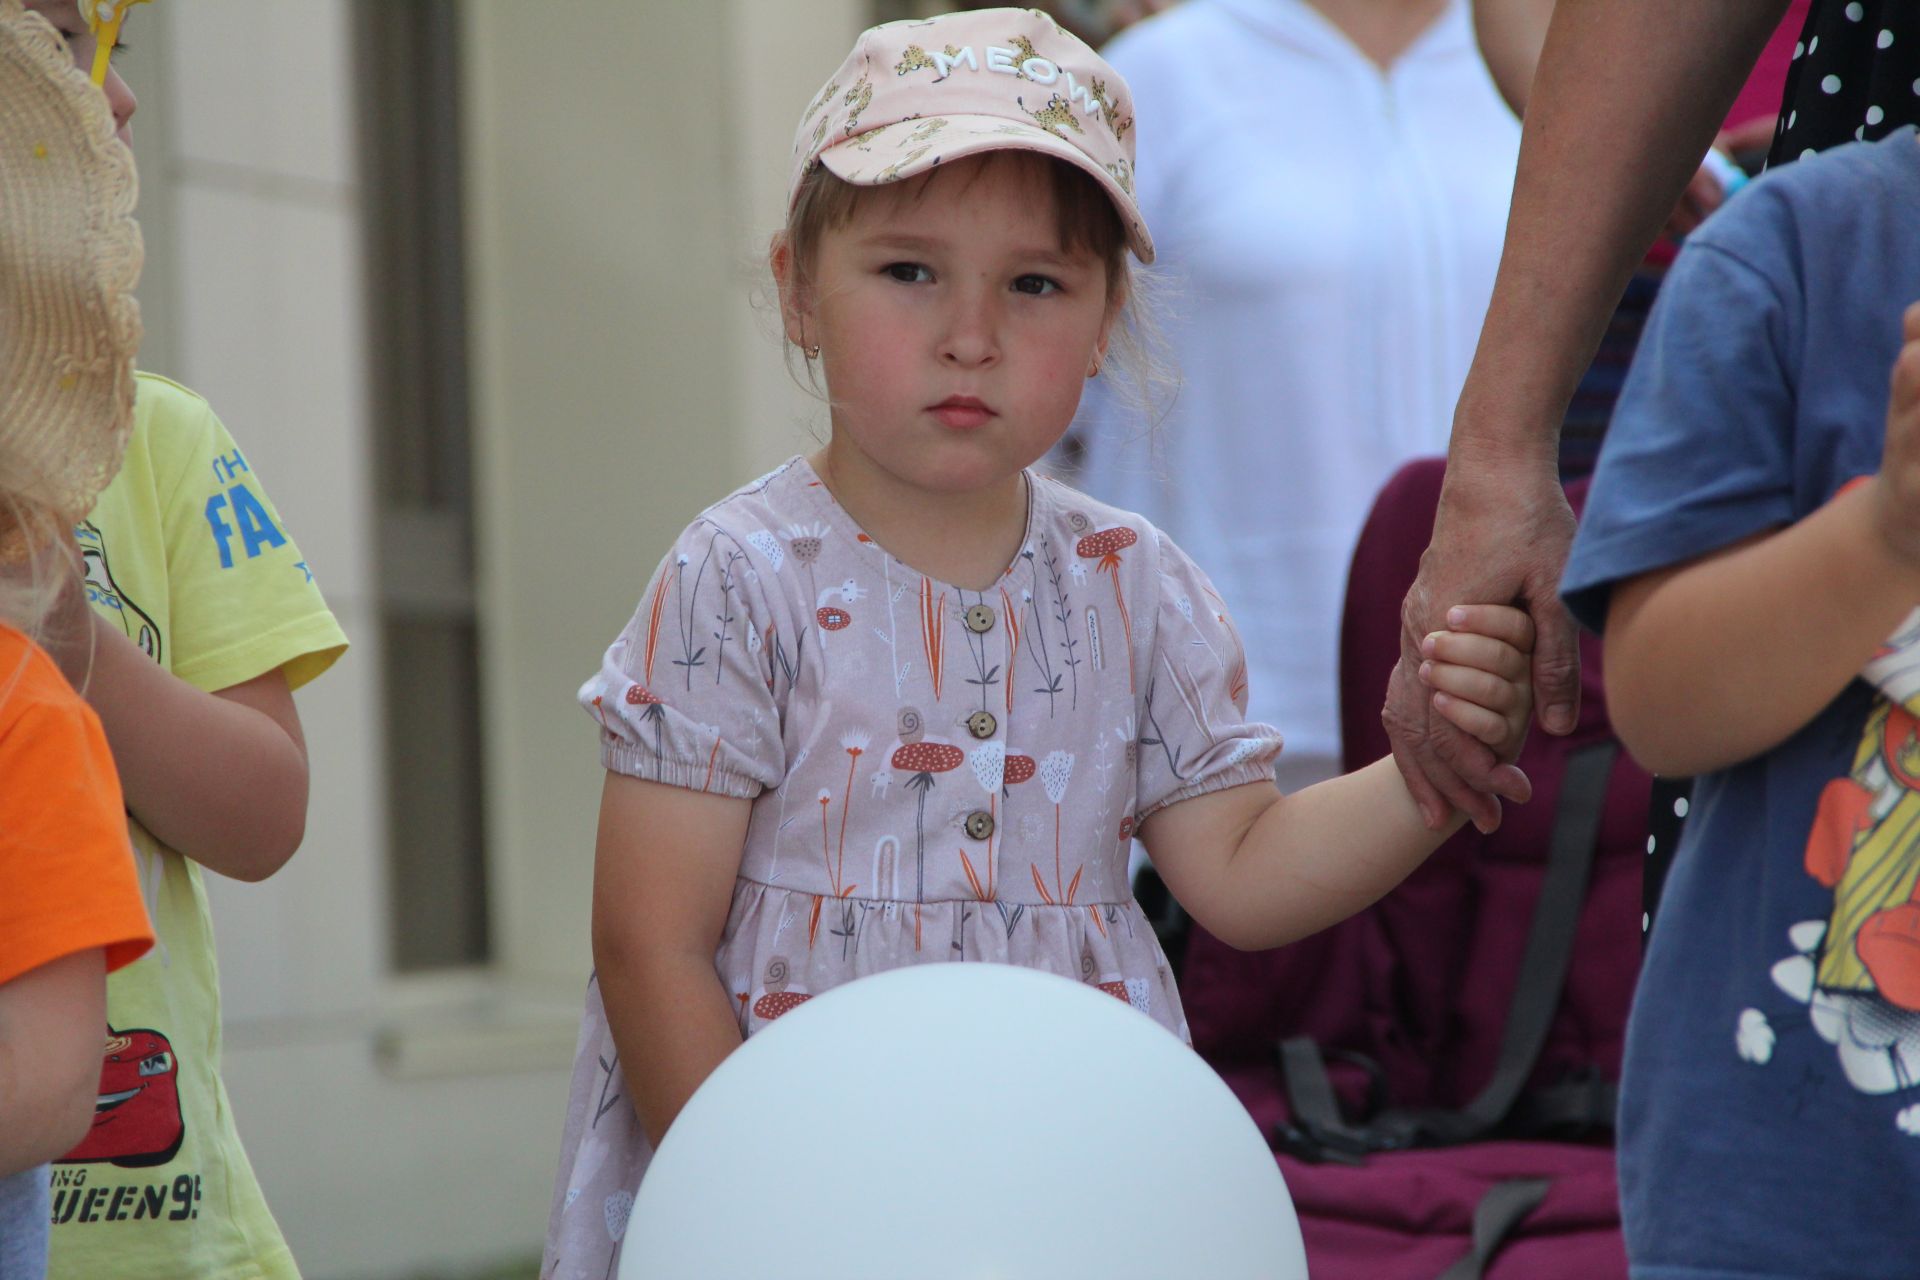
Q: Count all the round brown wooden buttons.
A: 3